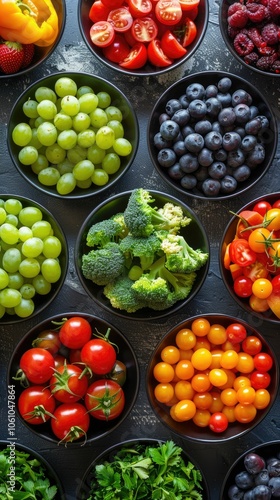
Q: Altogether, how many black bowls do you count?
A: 13